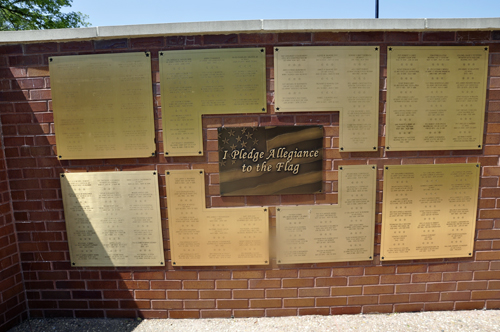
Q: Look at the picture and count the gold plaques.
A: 8